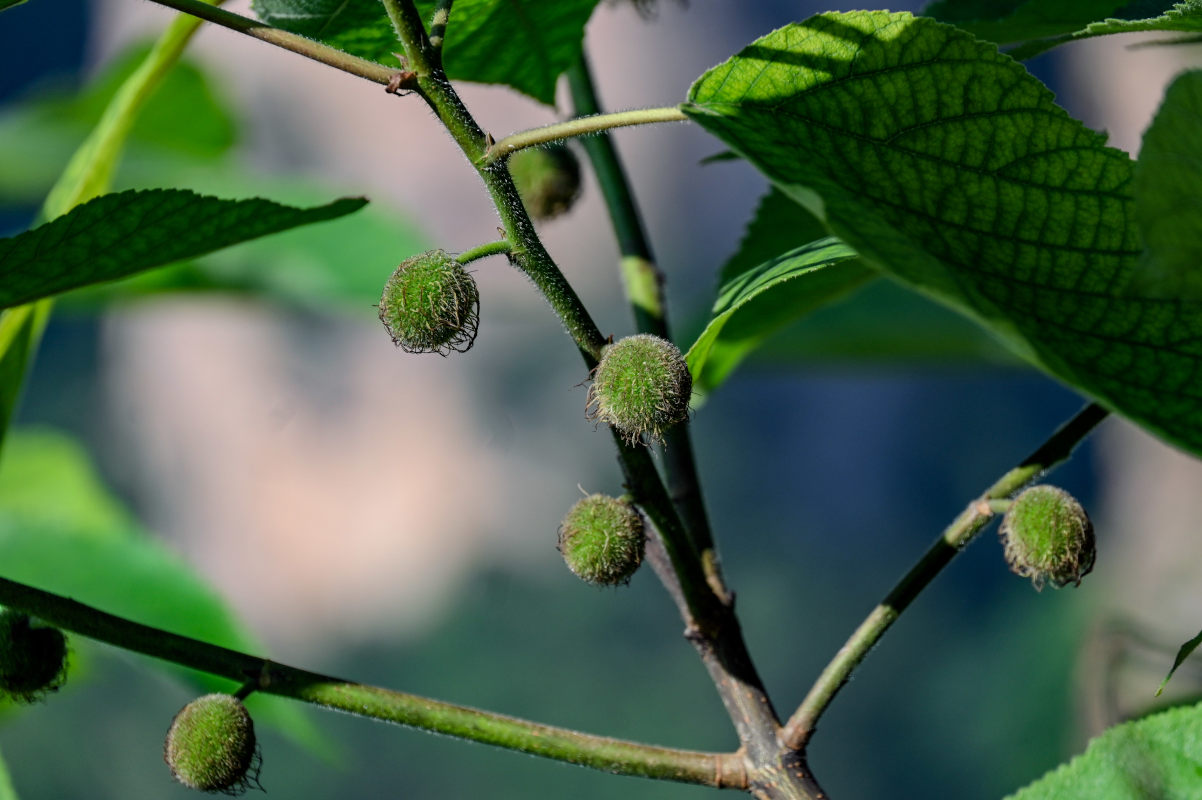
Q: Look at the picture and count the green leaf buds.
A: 7